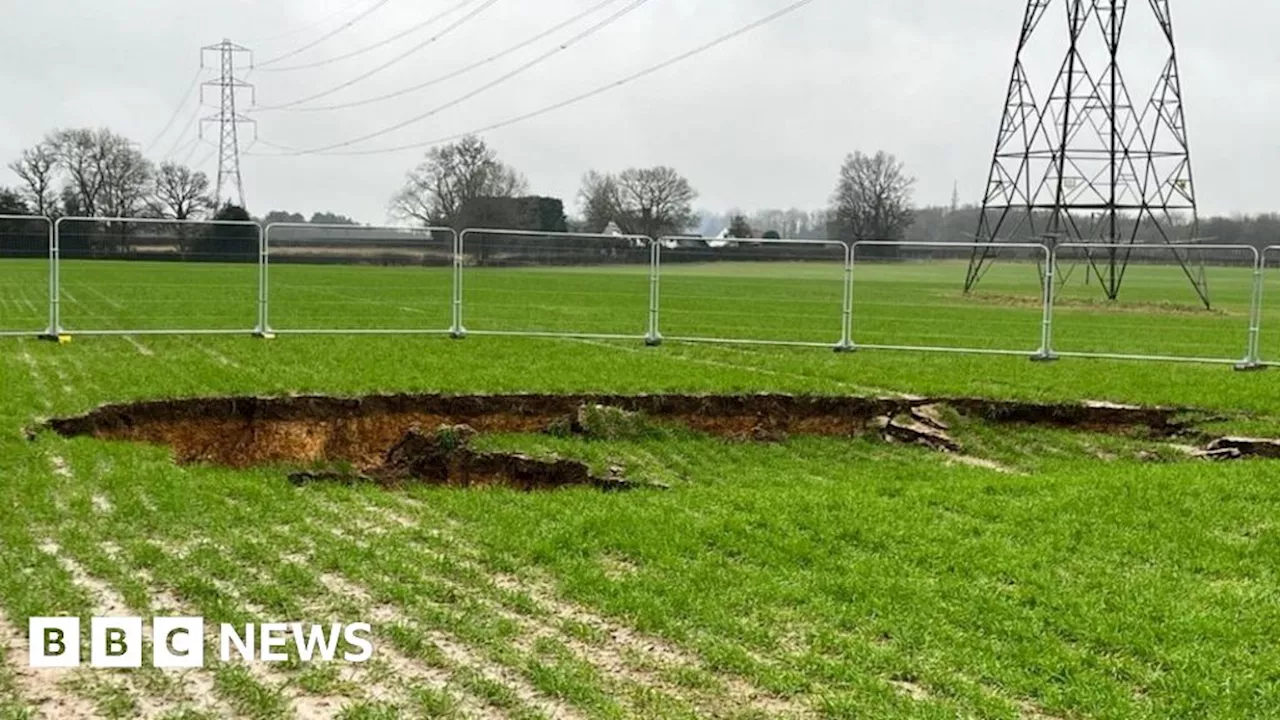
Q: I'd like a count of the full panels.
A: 6